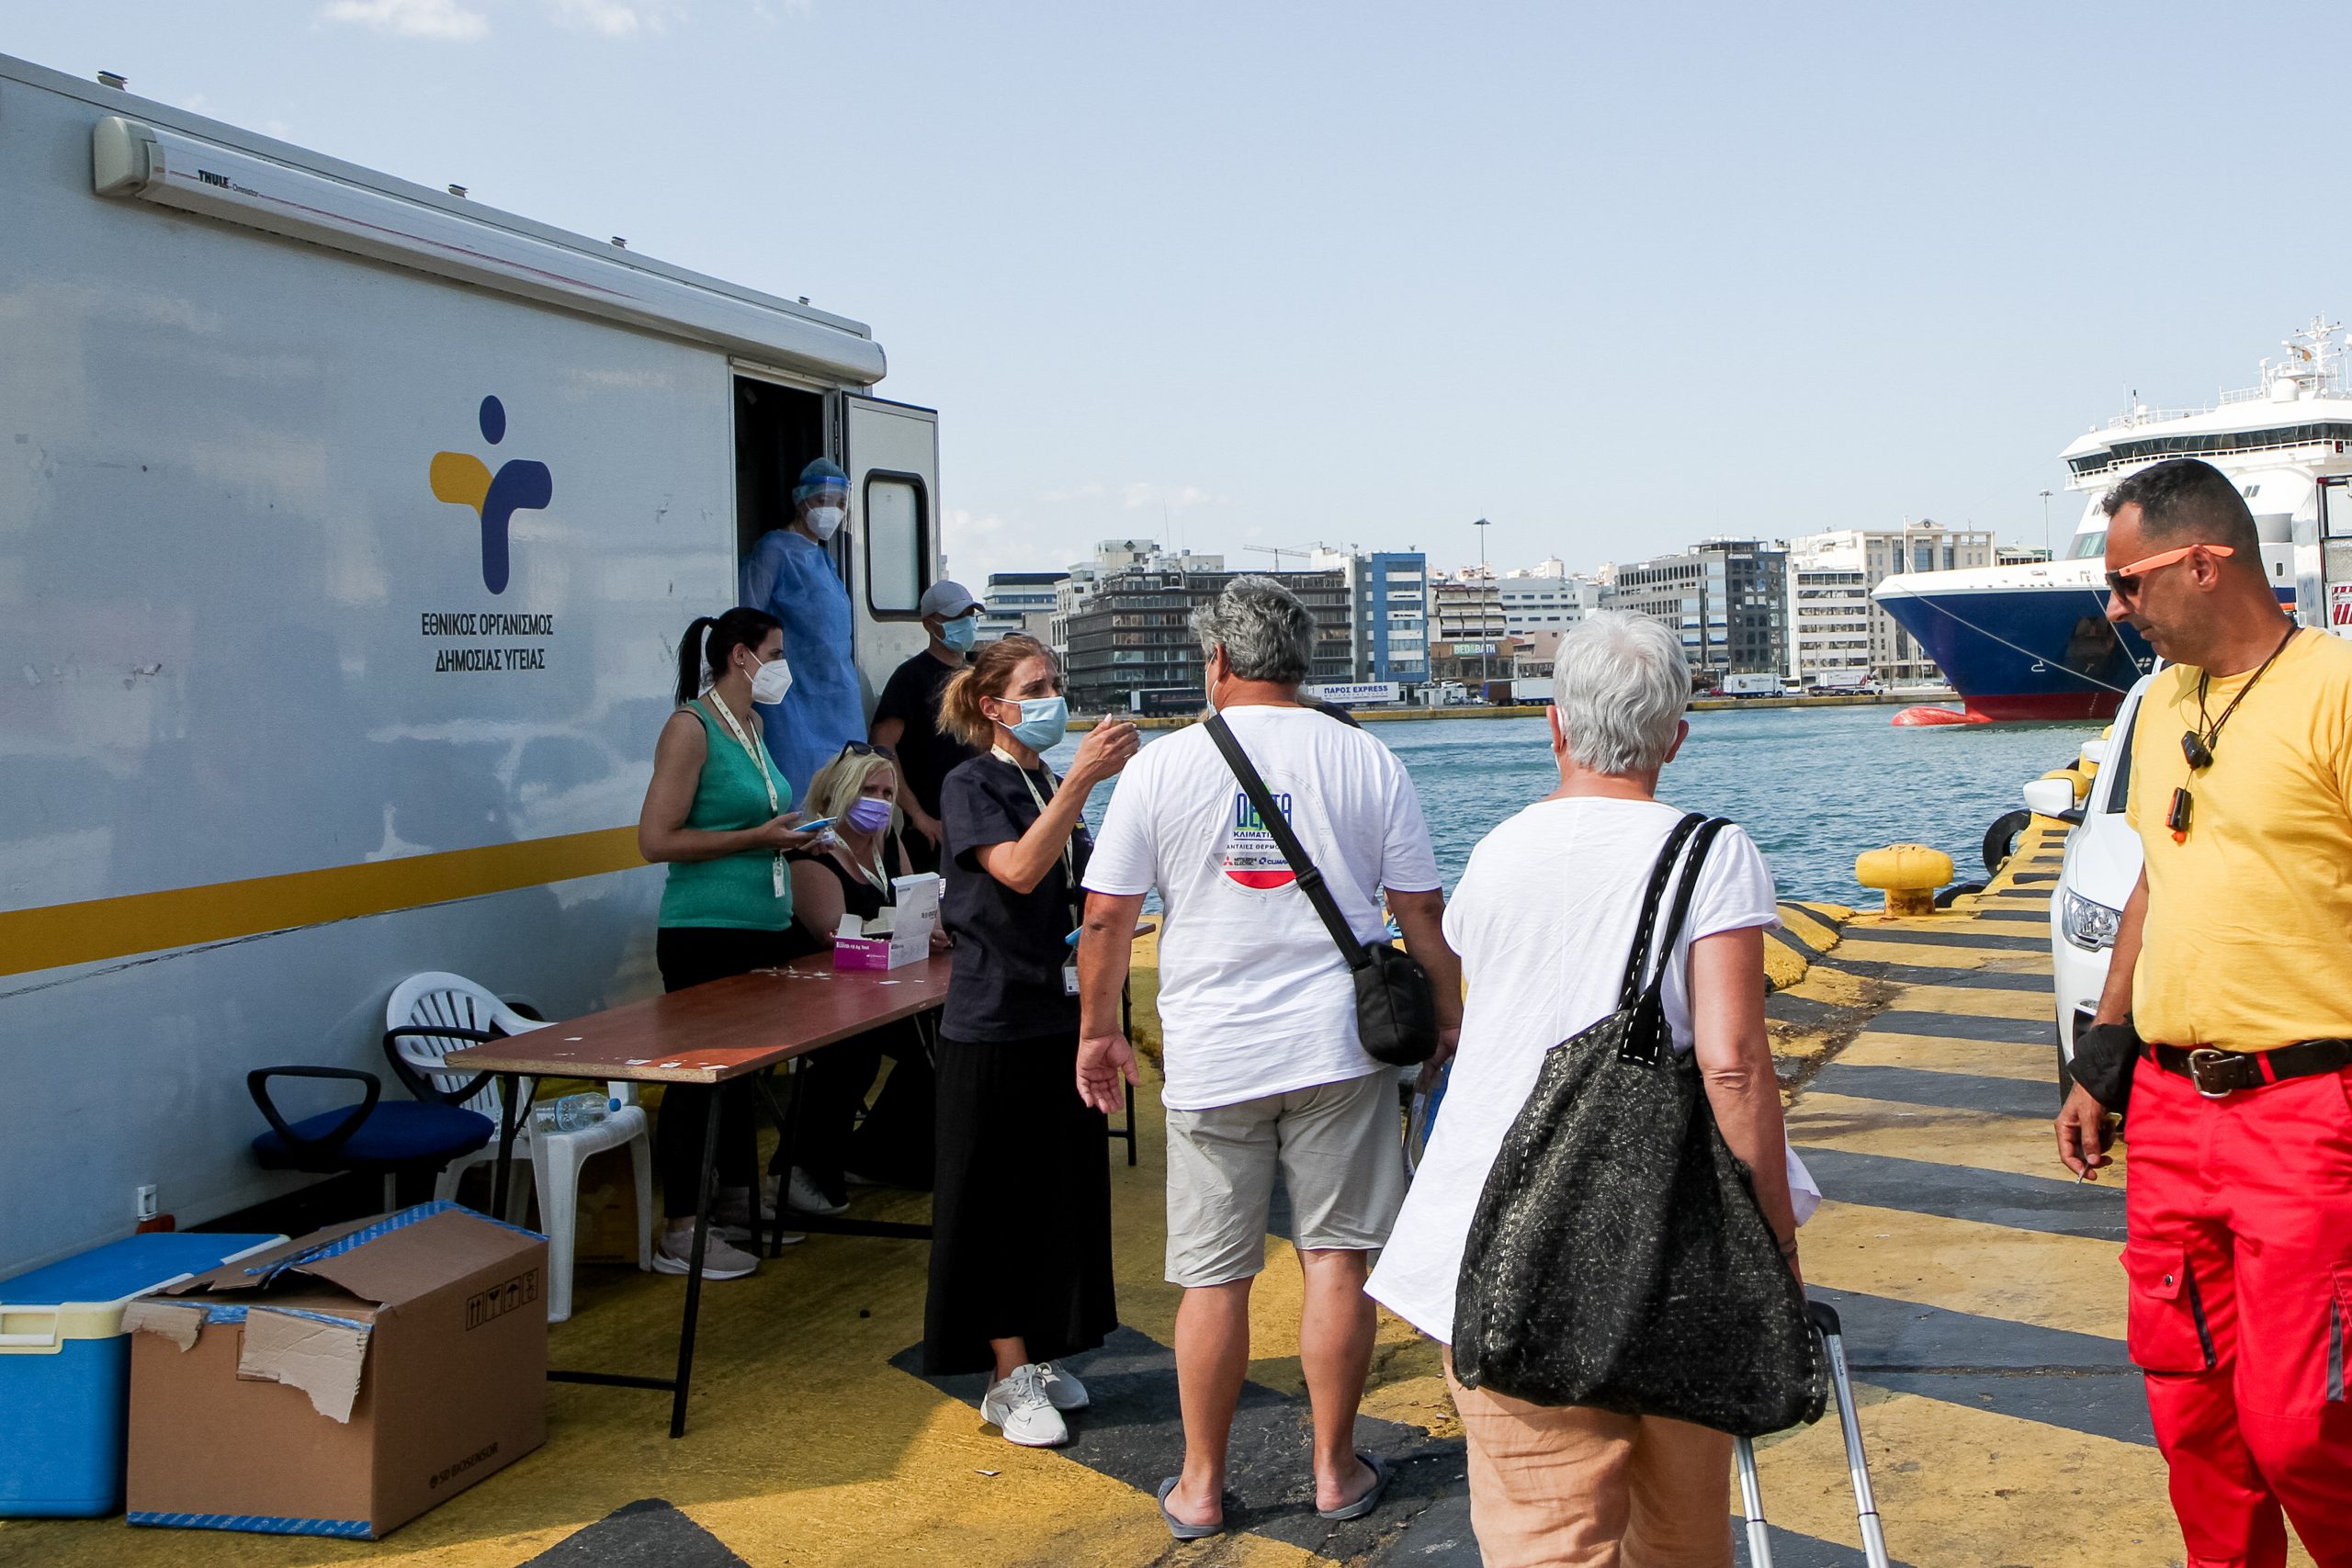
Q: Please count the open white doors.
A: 1